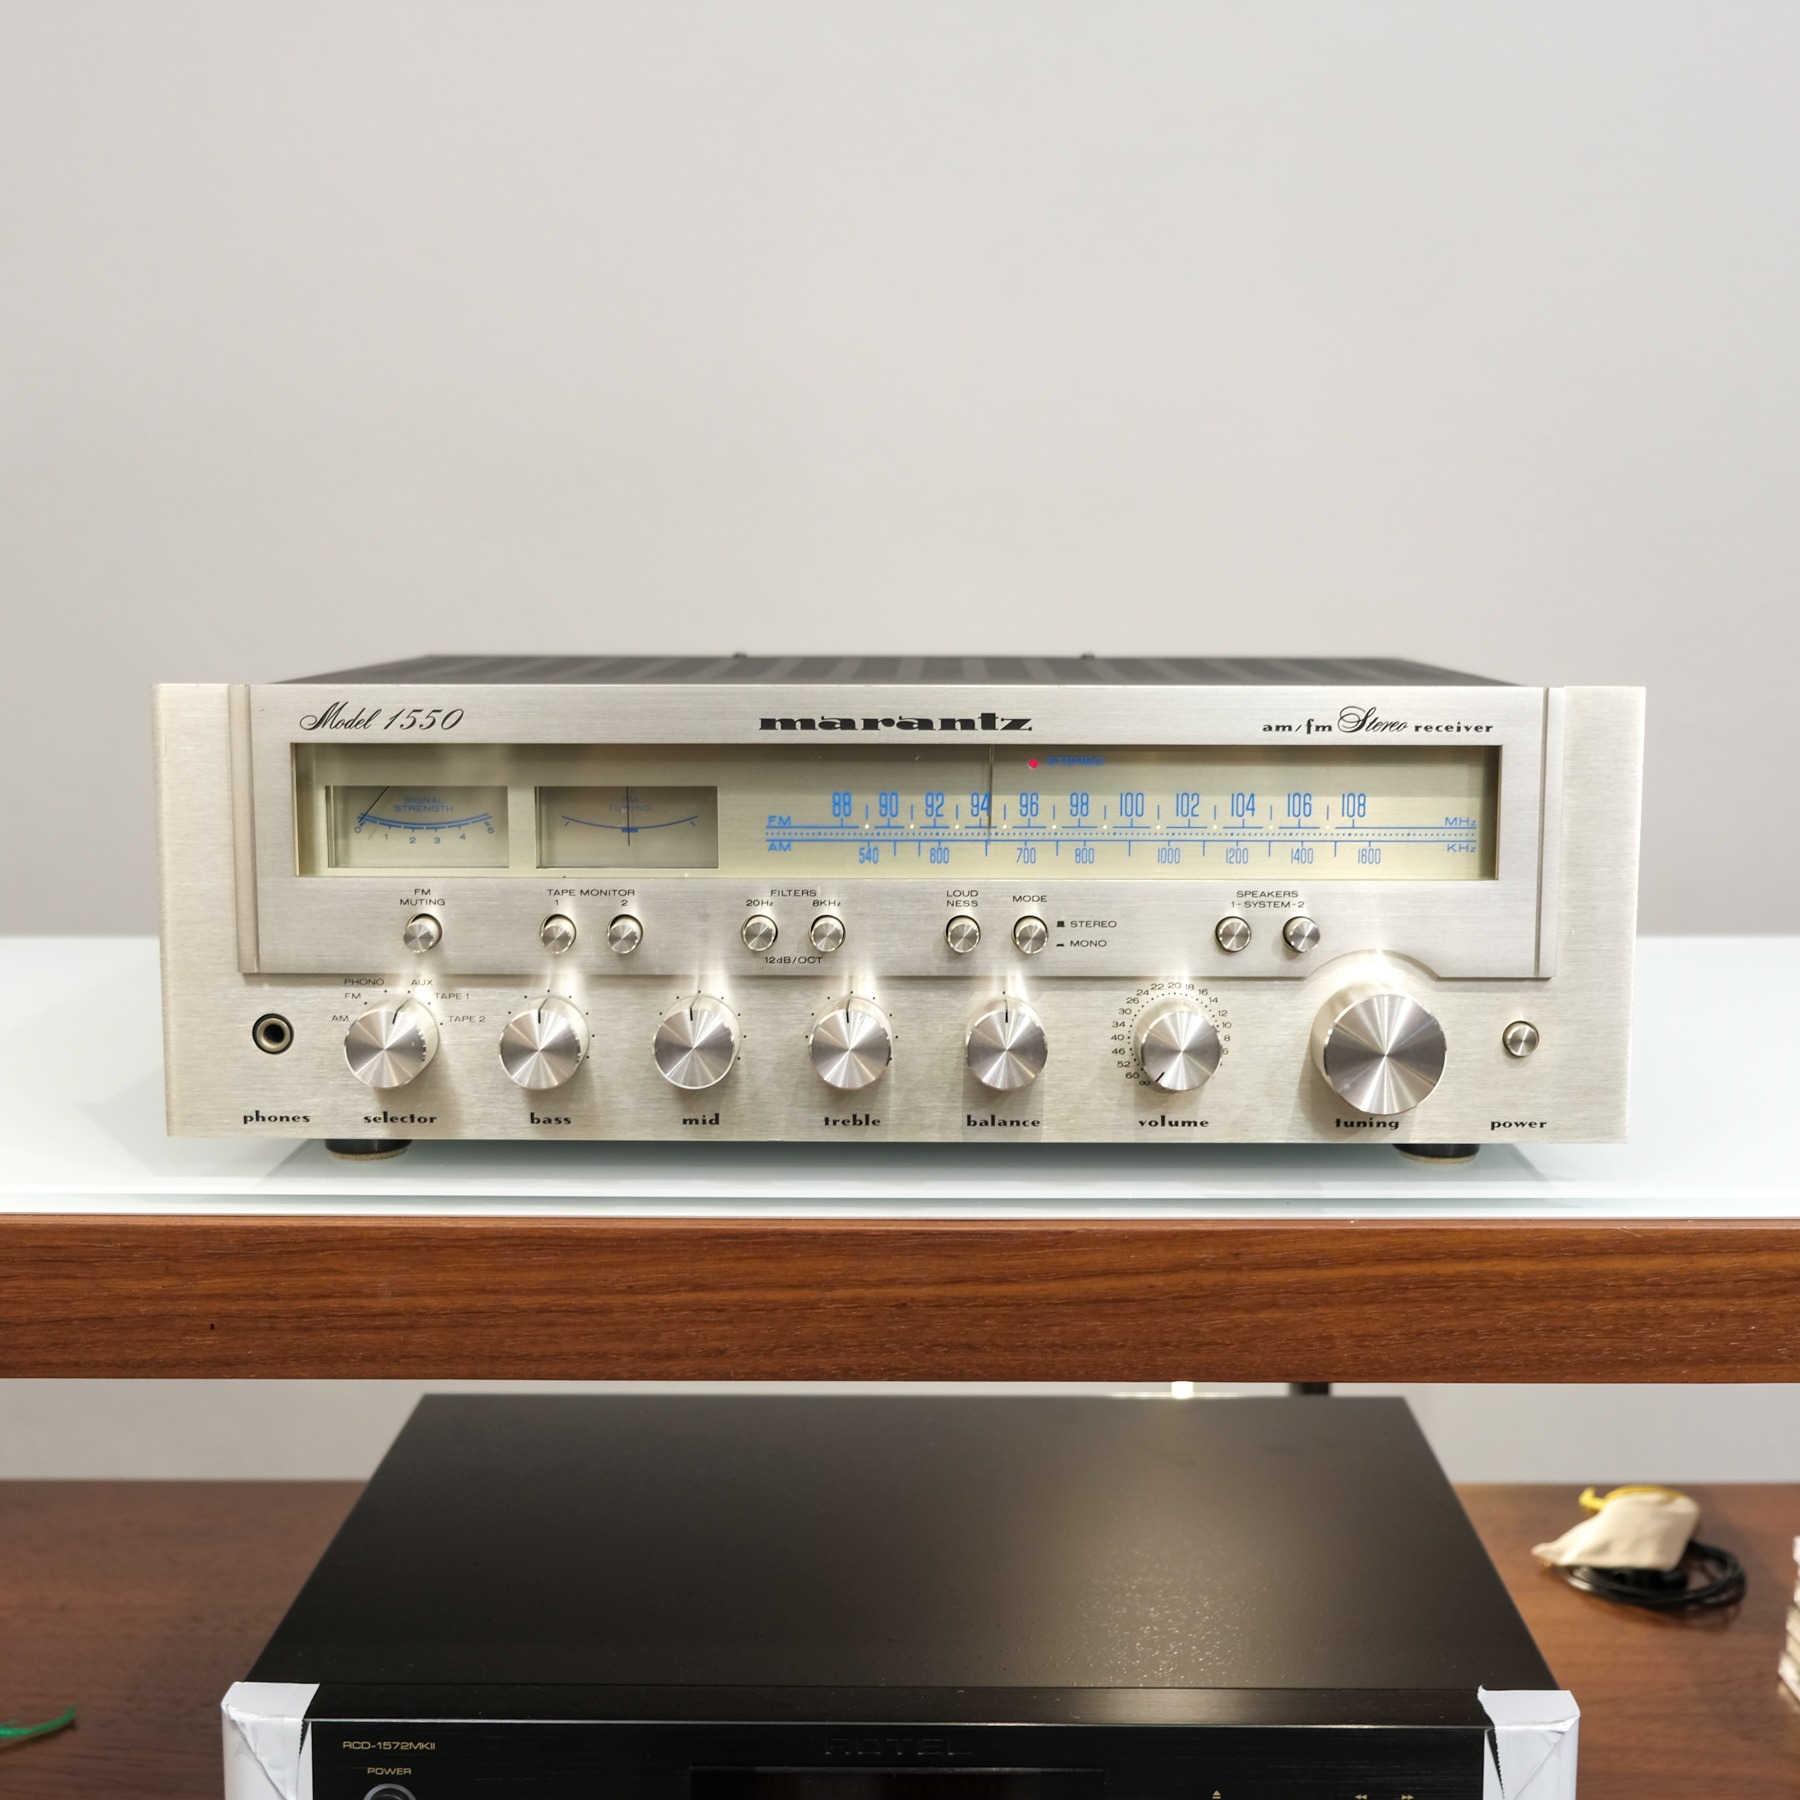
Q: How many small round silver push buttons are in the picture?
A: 10